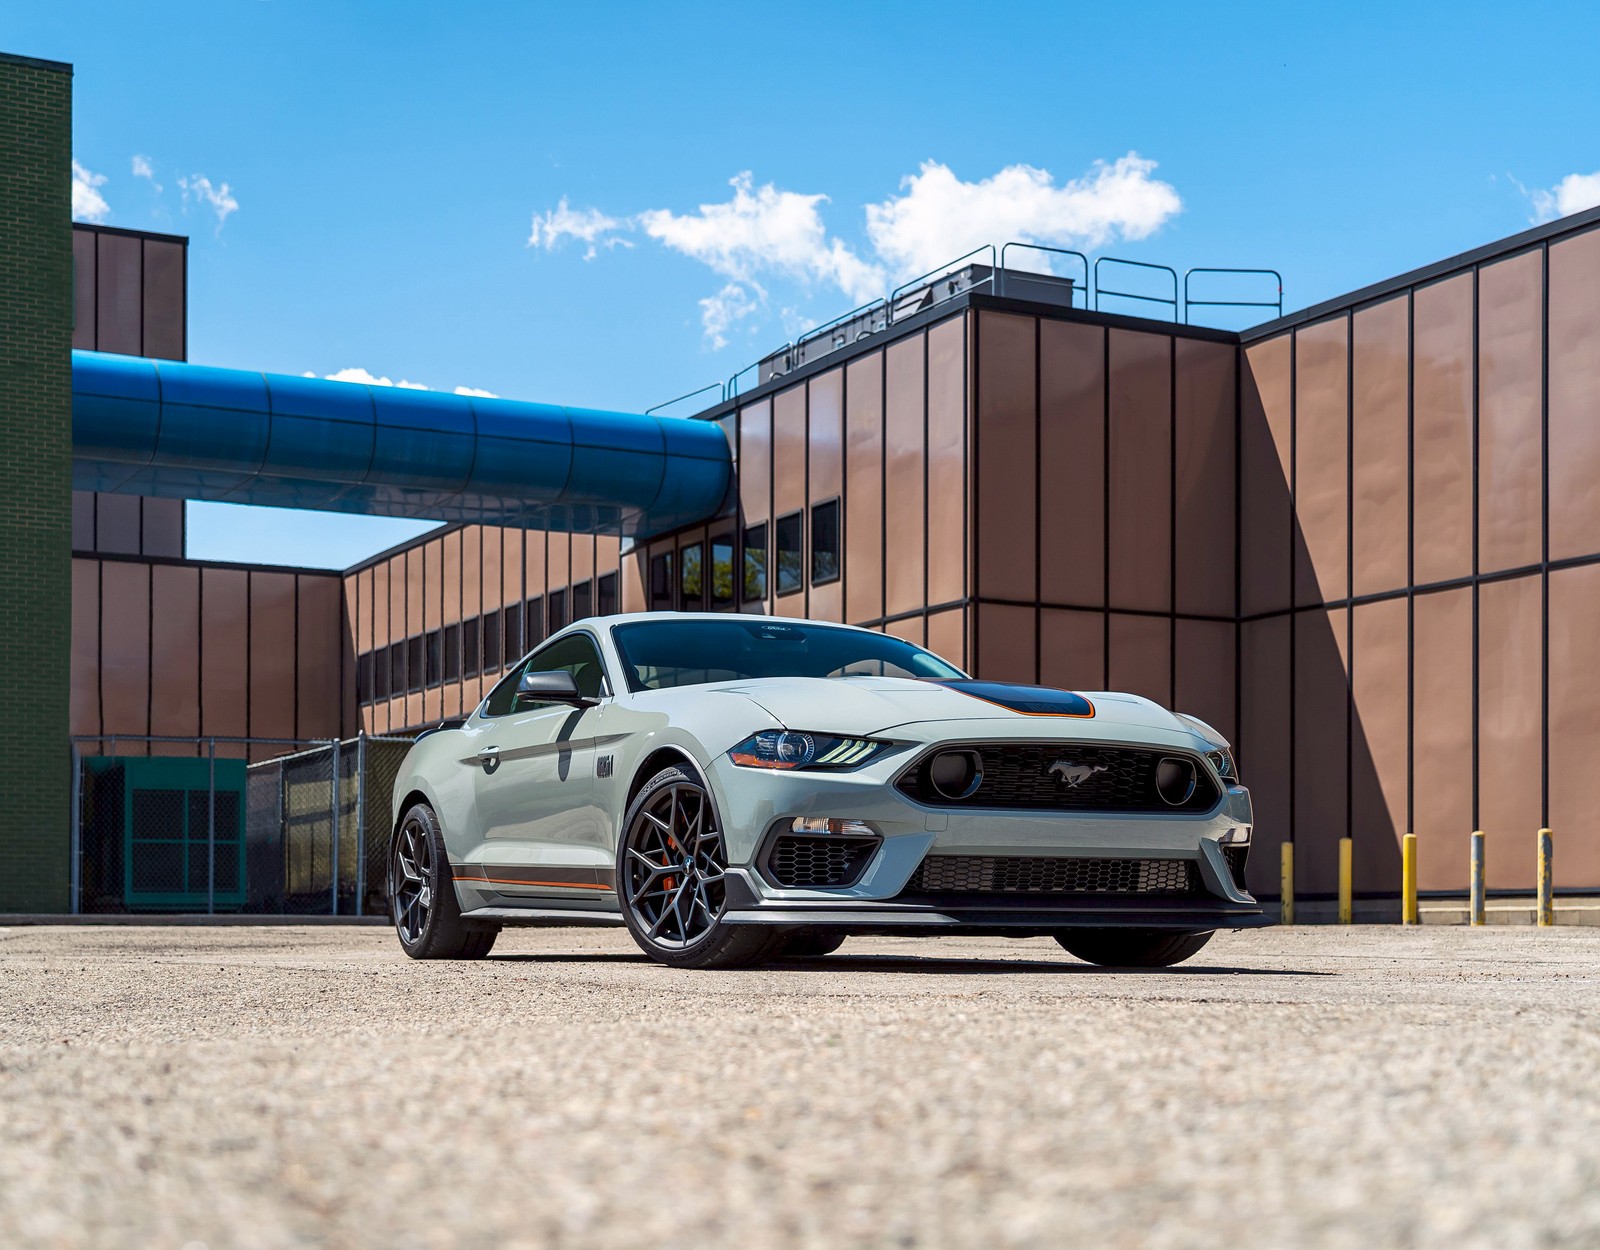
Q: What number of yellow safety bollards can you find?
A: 5